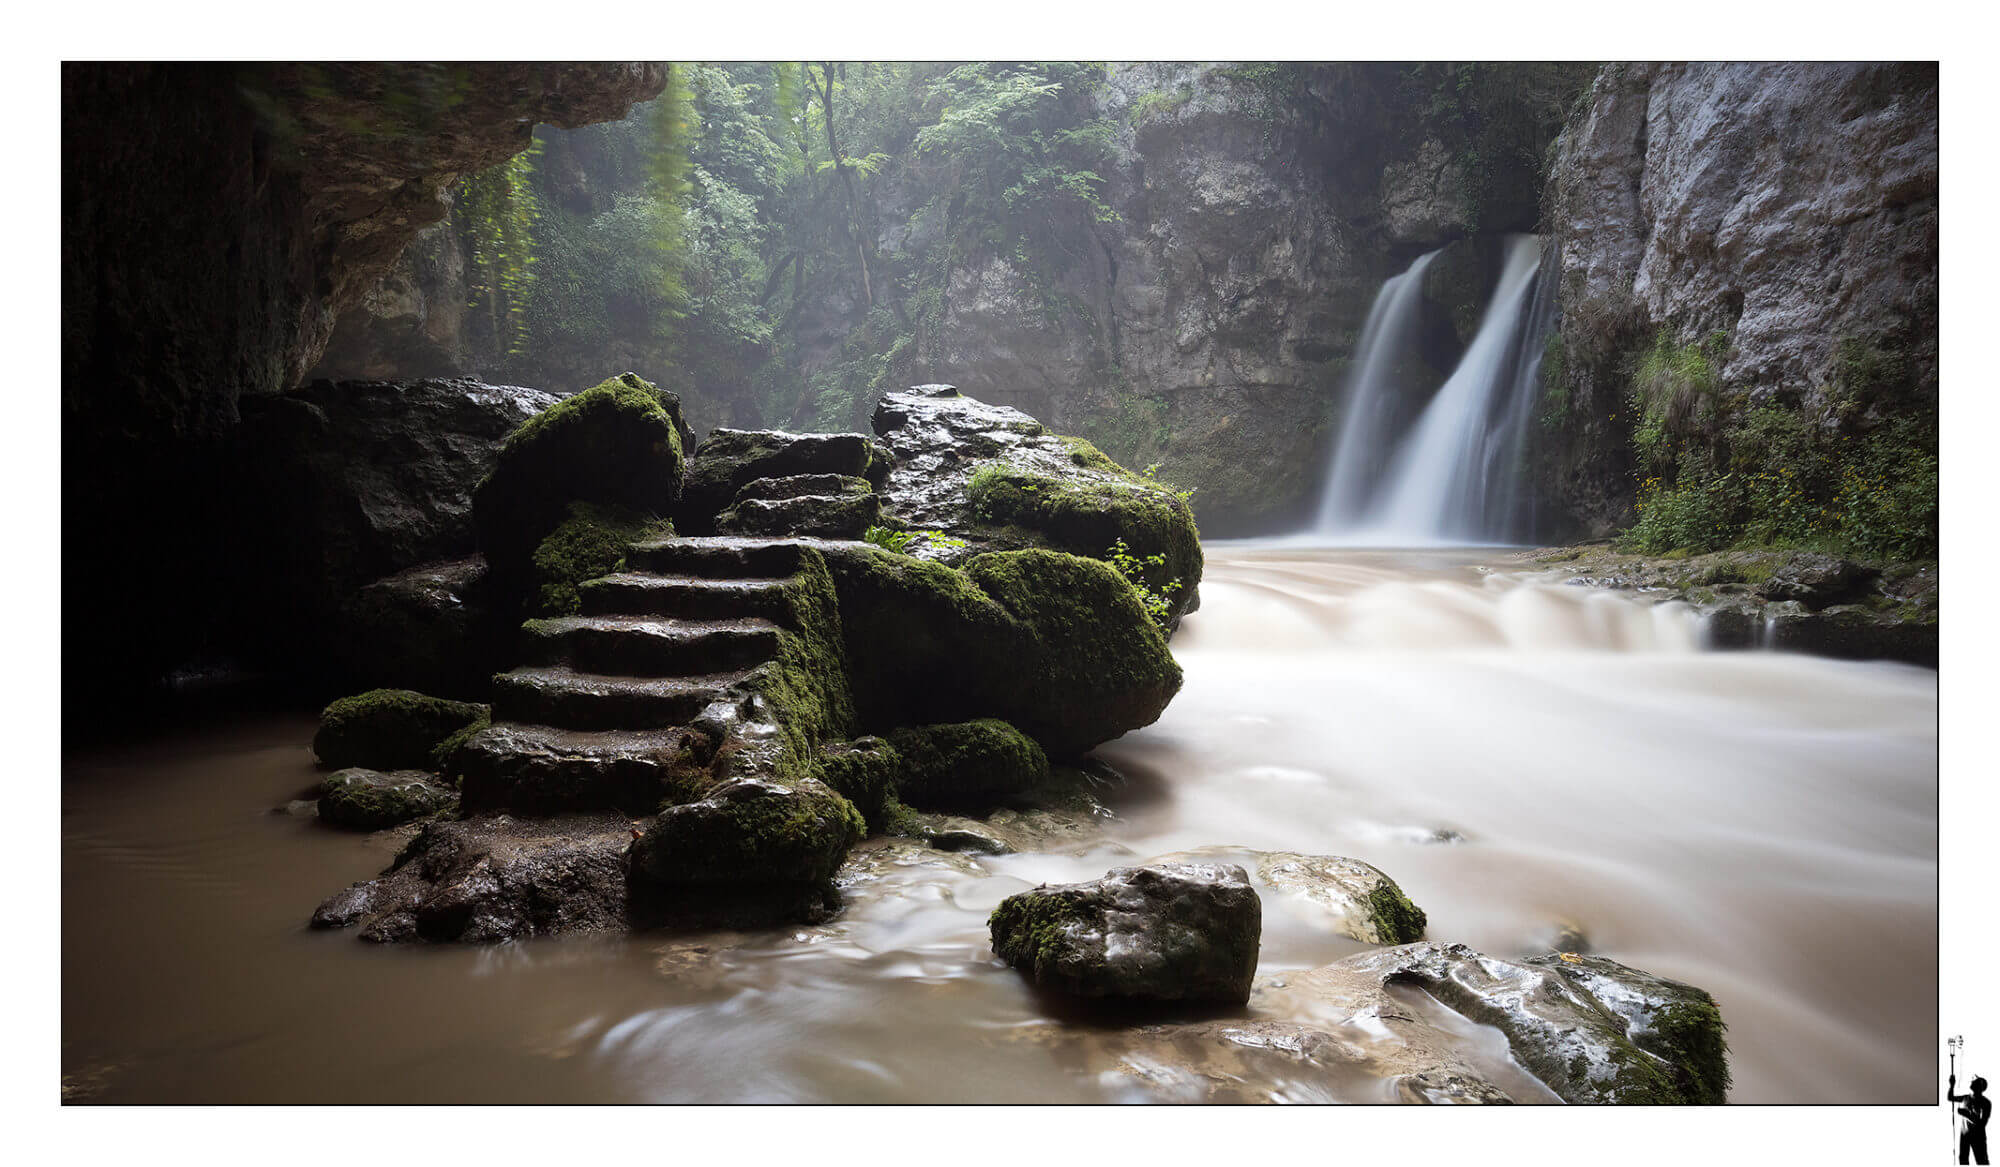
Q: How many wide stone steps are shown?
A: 5